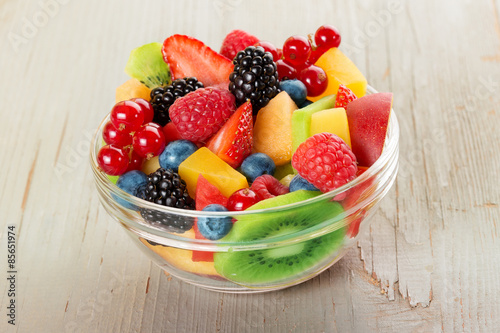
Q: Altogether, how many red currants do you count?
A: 13